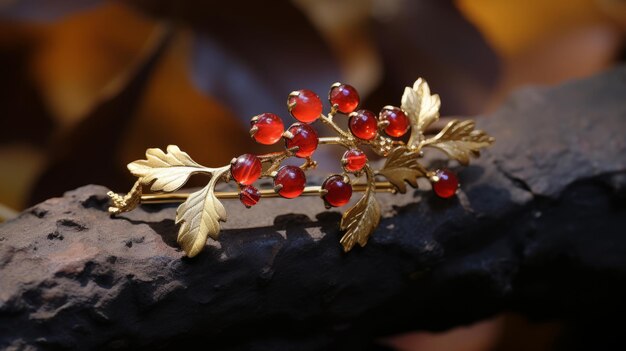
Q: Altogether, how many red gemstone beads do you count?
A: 12